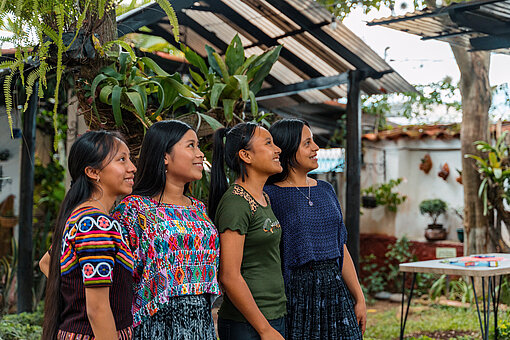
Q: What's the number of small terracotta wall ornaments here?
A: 3